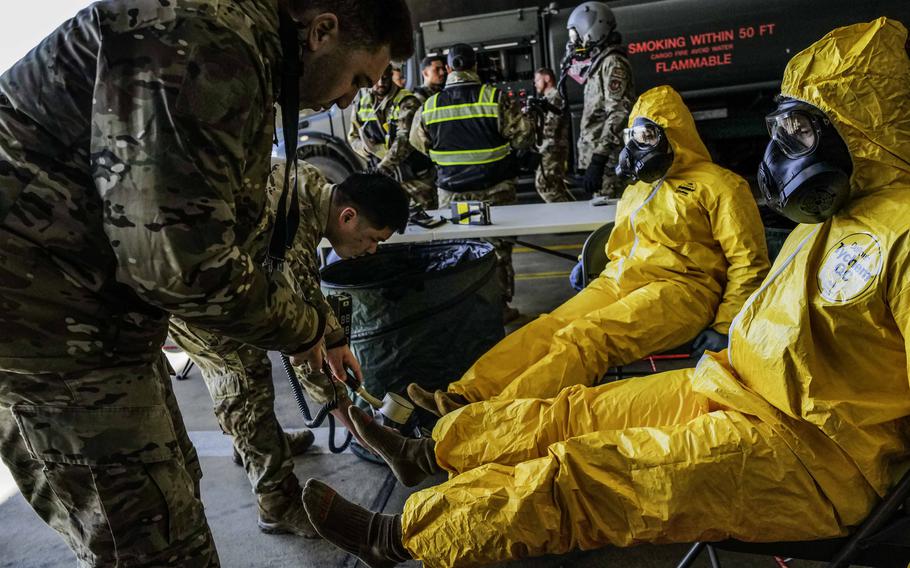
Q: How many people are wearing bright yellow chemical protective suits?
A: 2